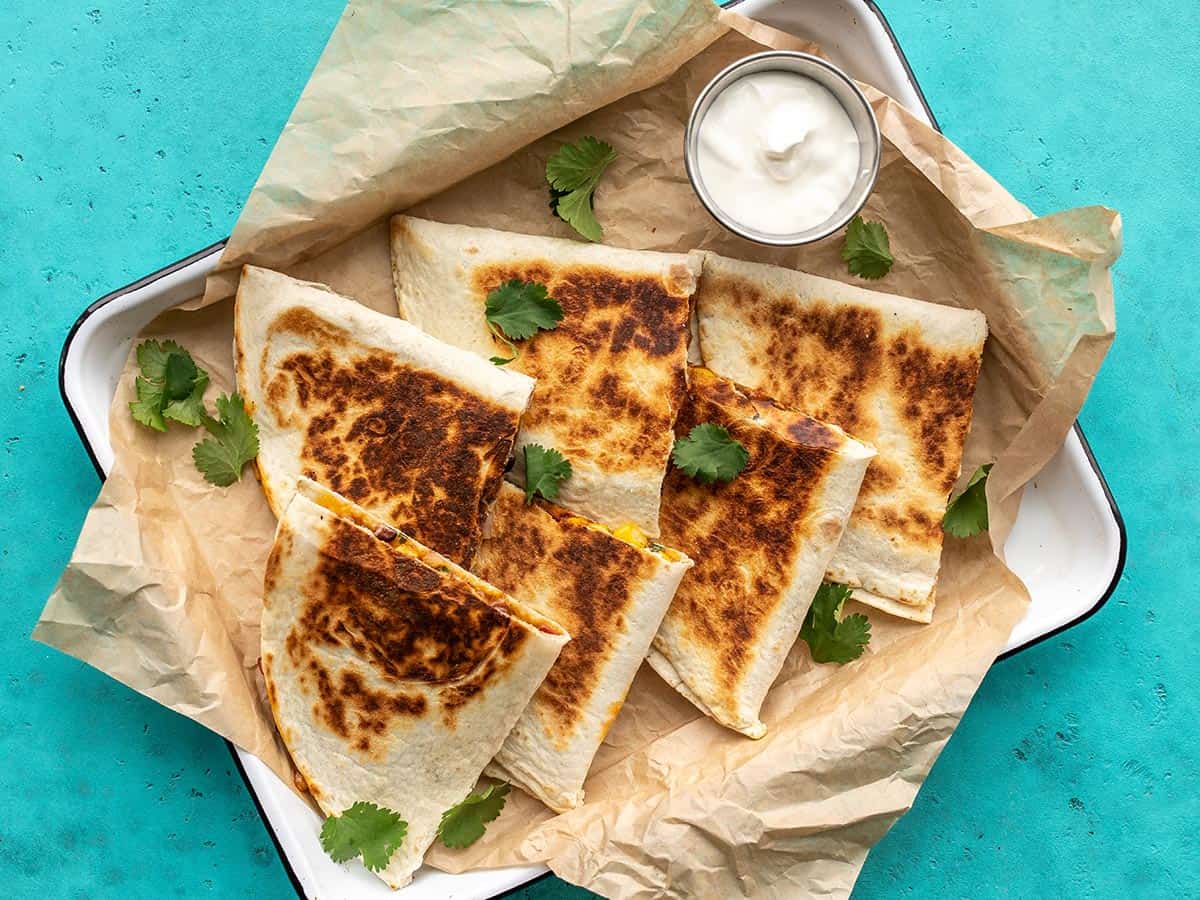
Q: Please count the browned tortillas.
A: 6